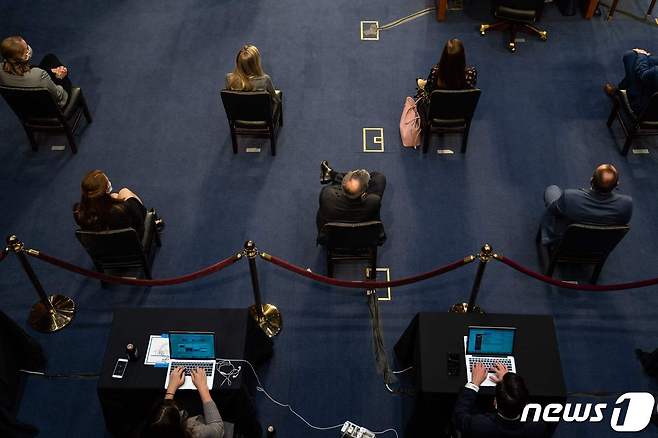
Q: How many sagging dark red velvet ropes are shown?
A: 3